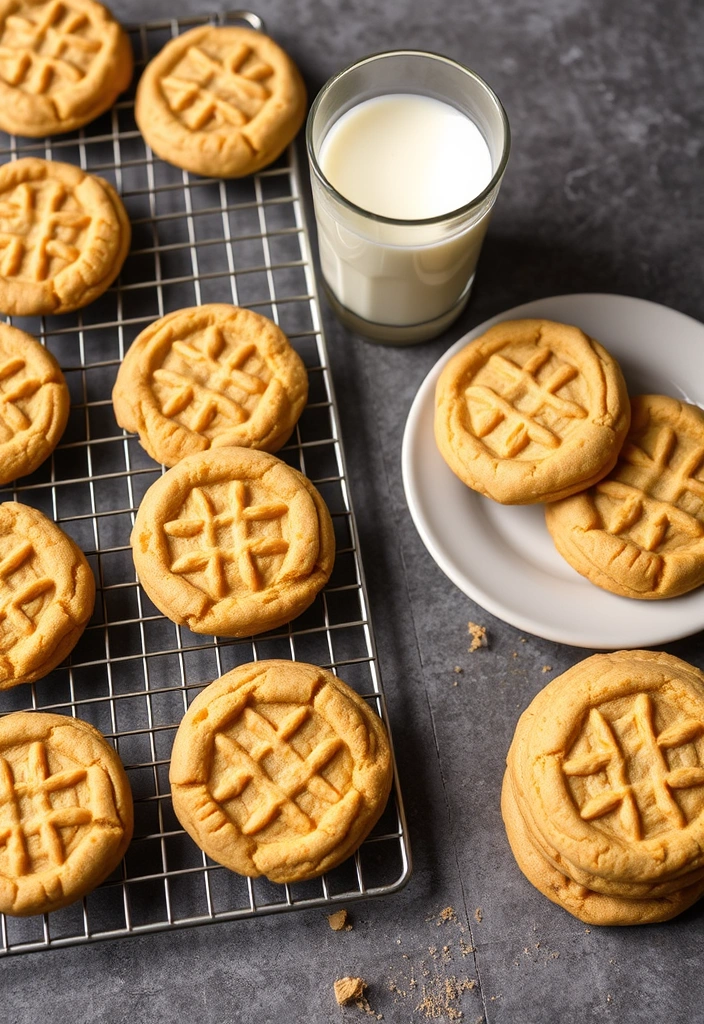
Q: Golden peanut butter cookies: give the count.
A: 14